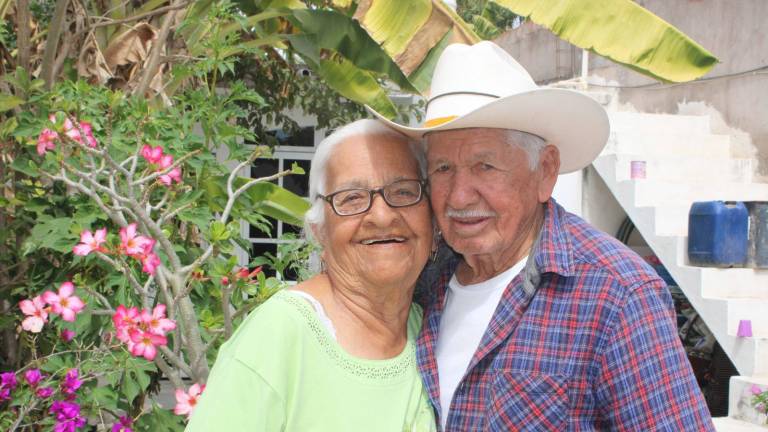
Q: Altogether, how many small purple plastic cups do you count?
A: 2